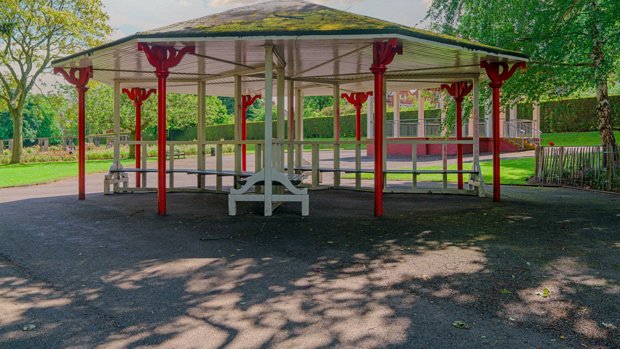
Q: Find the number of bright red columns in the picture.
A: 8